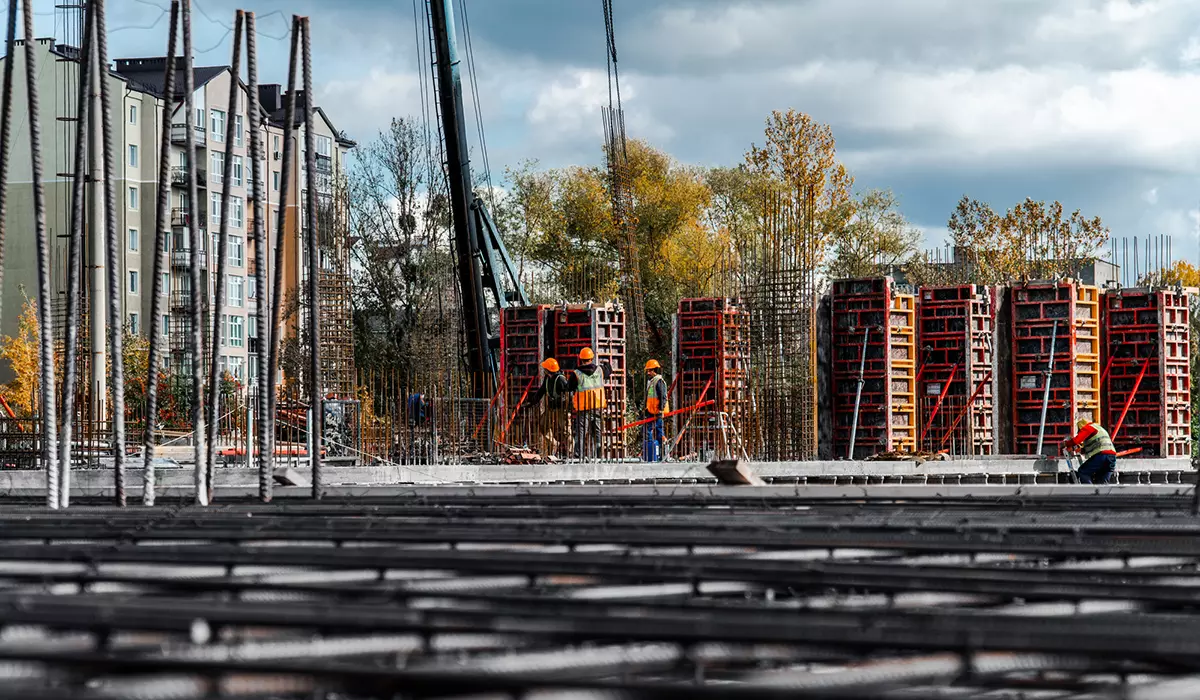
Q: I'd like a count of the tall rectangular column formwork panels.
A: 7